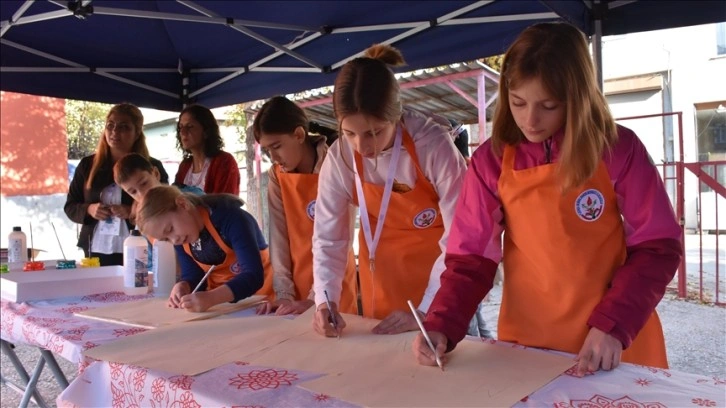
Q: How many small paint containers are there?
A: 4